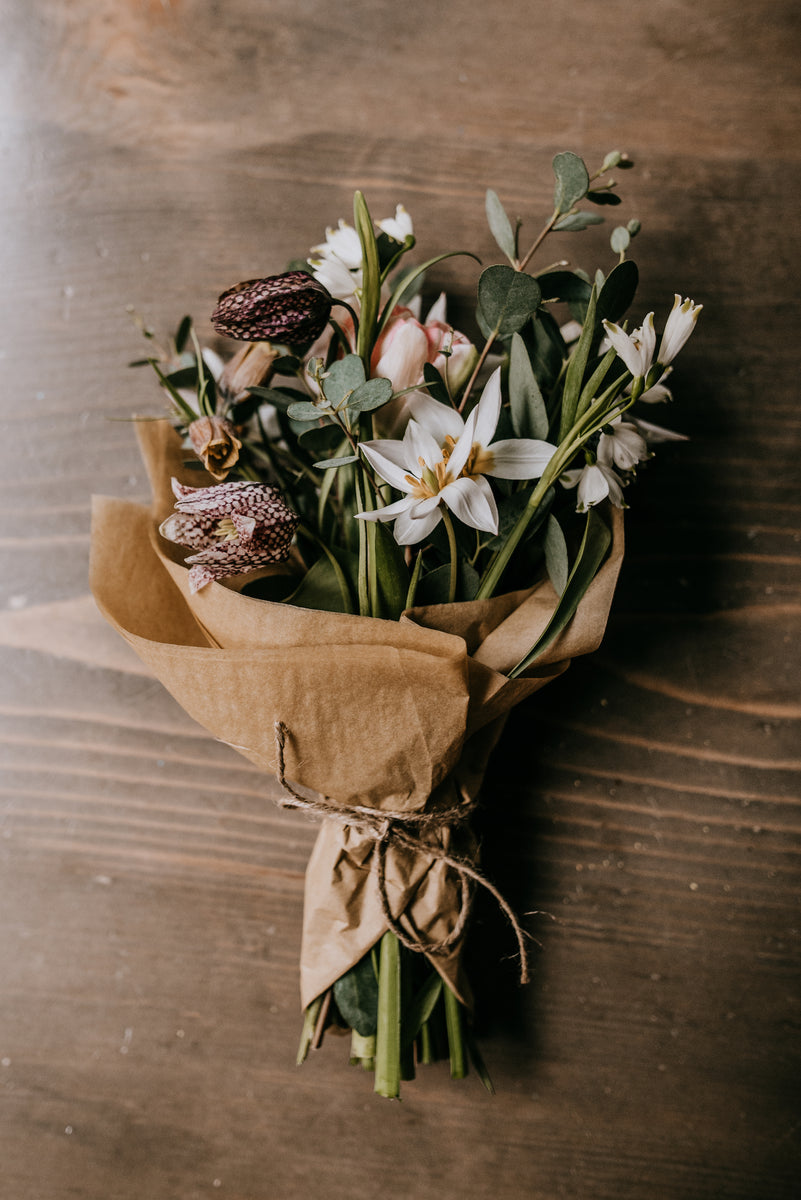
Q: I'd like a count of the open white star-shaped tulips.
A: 2